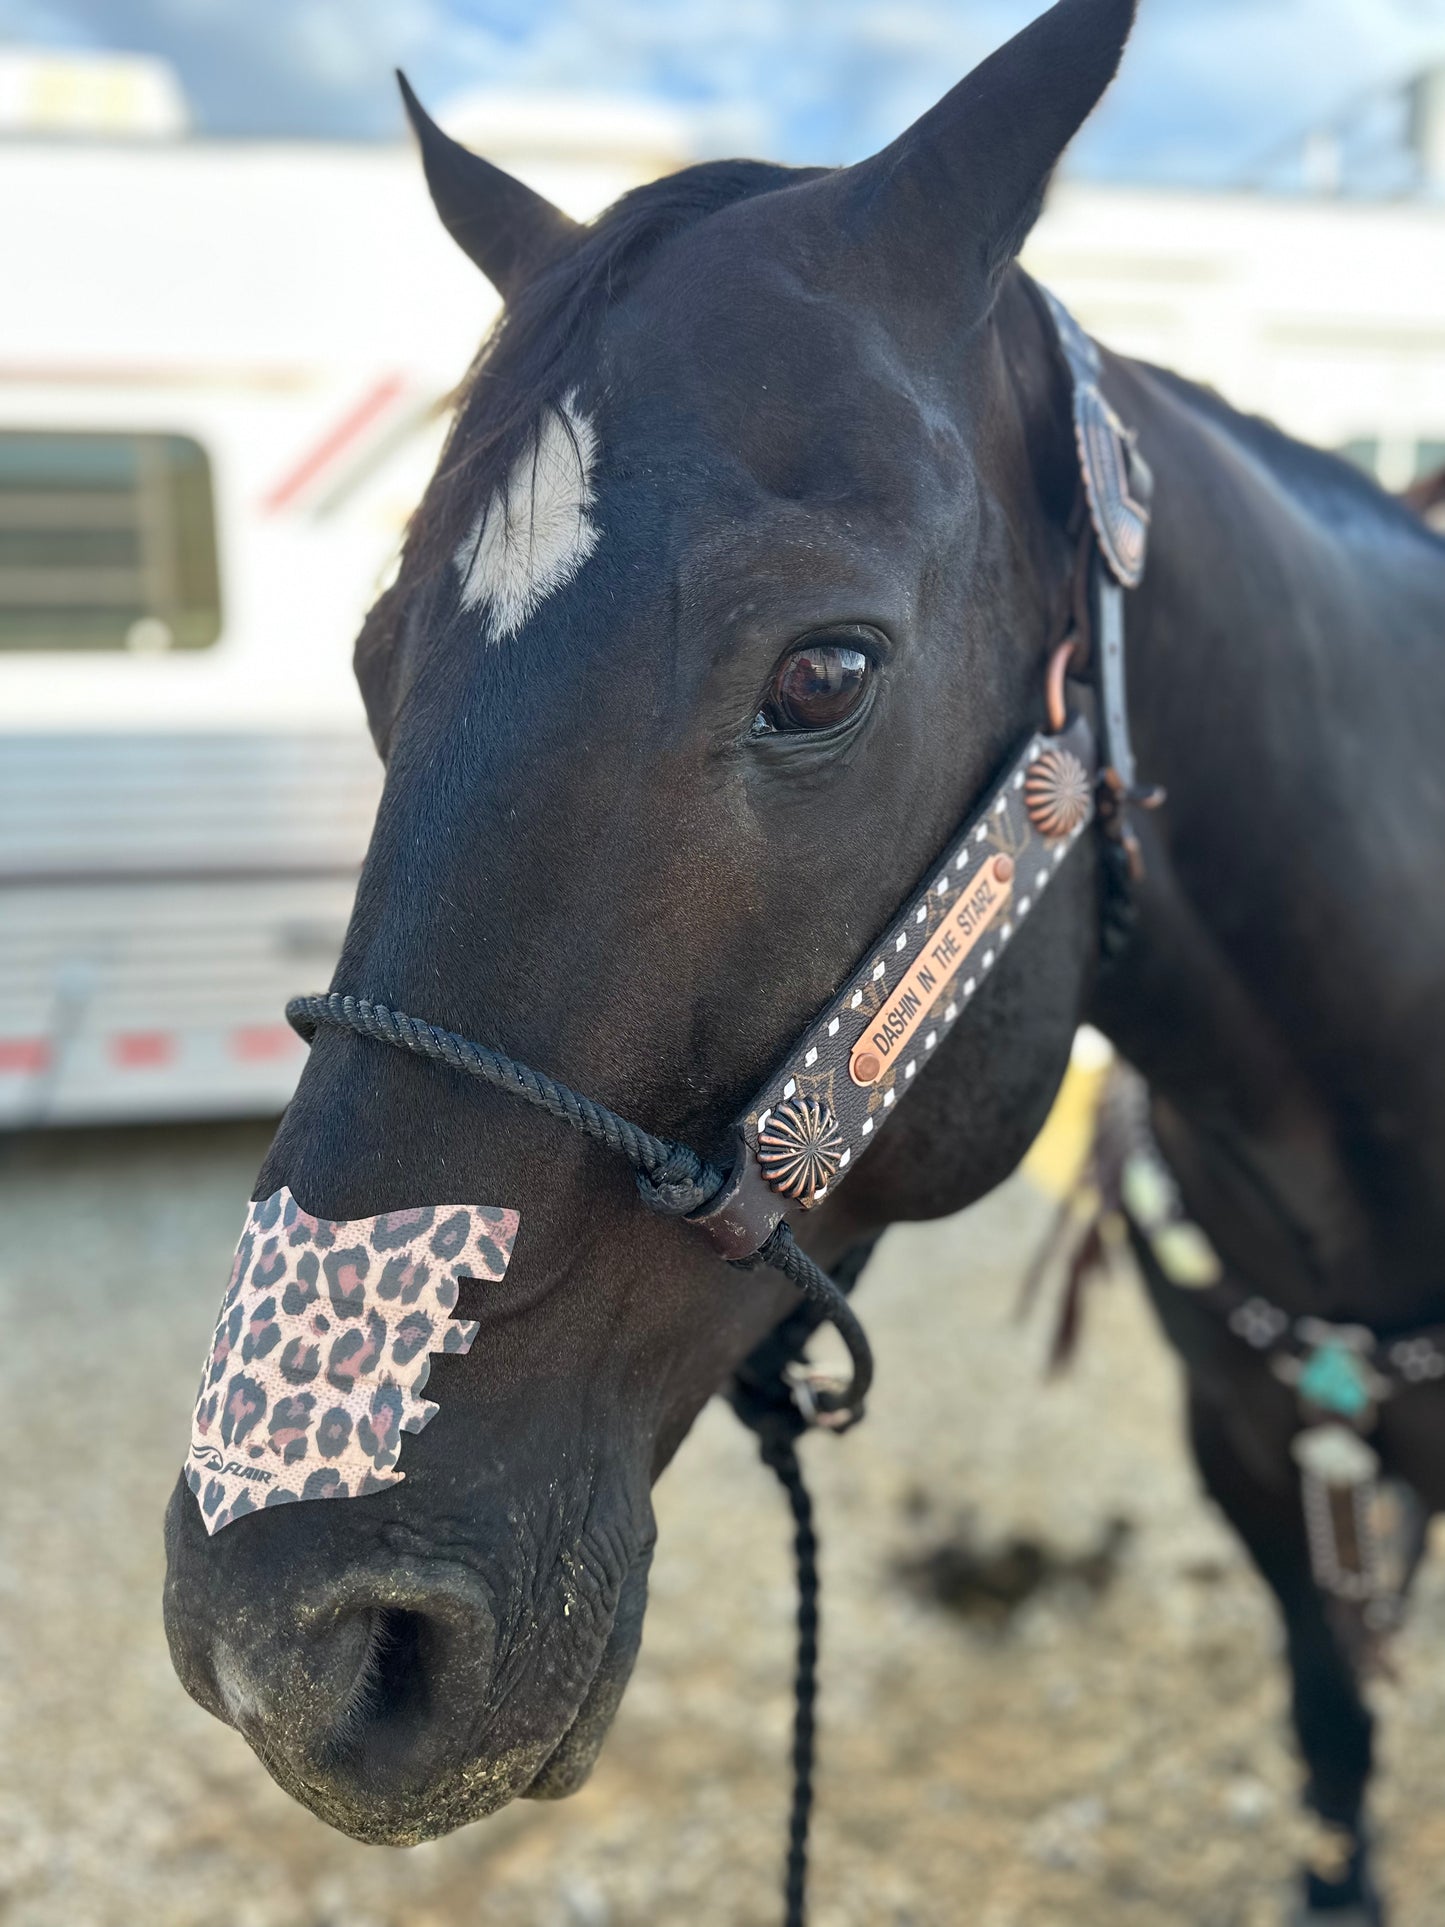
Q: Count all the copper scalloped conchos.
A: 2